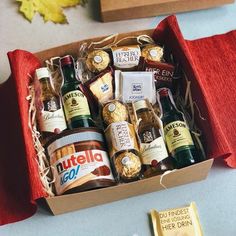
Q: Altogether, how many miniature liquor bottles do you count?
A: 4